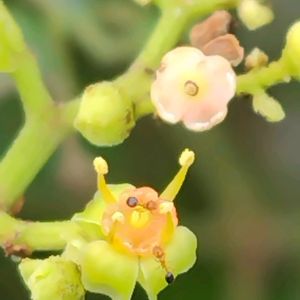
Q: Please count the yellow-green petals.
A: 3